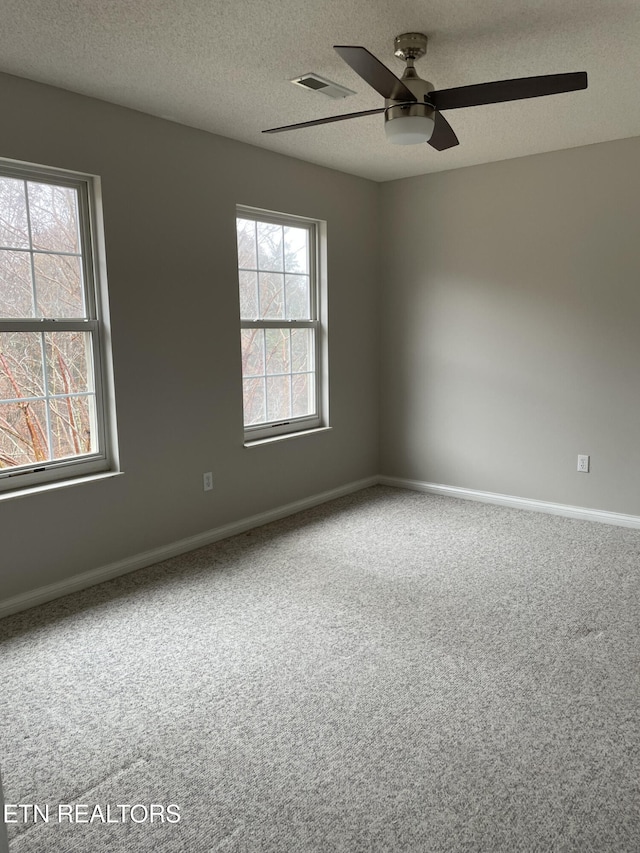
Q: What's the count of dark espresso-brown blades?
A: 4